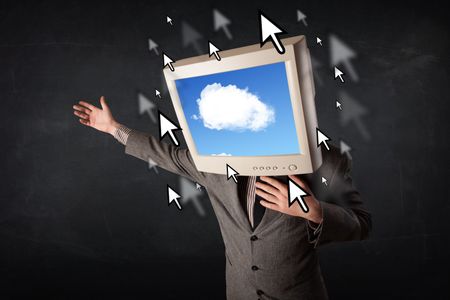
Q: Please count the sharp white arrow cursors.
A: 15